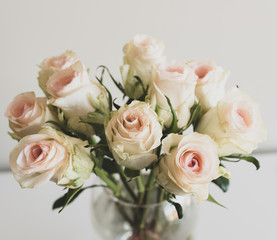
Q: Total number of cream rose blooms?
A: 10